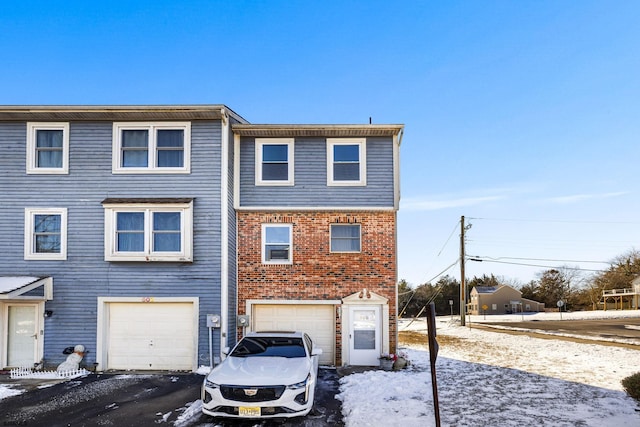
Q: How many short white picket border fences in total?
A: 1